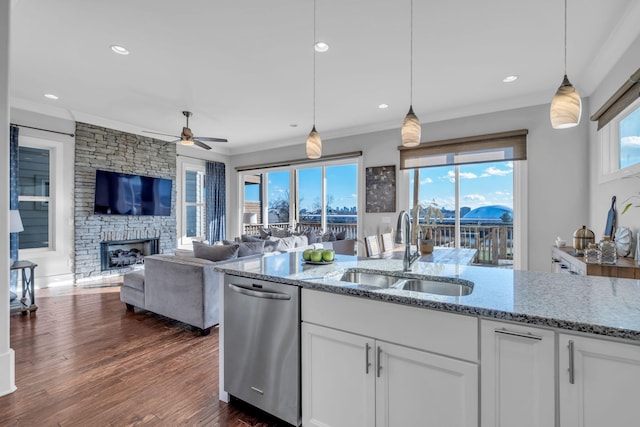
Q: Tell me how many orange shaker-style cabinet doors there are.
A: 0